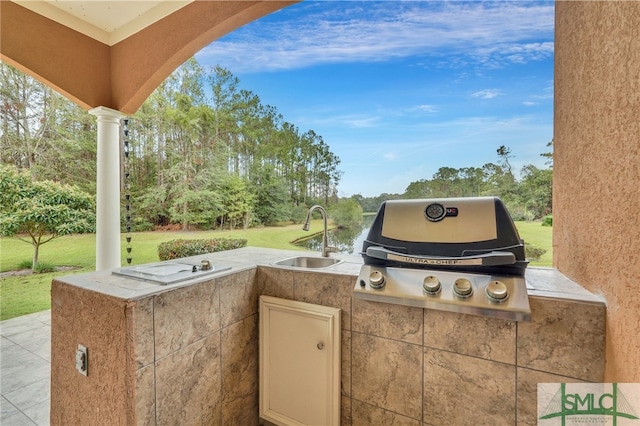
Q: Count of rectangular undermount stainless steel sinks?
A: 1